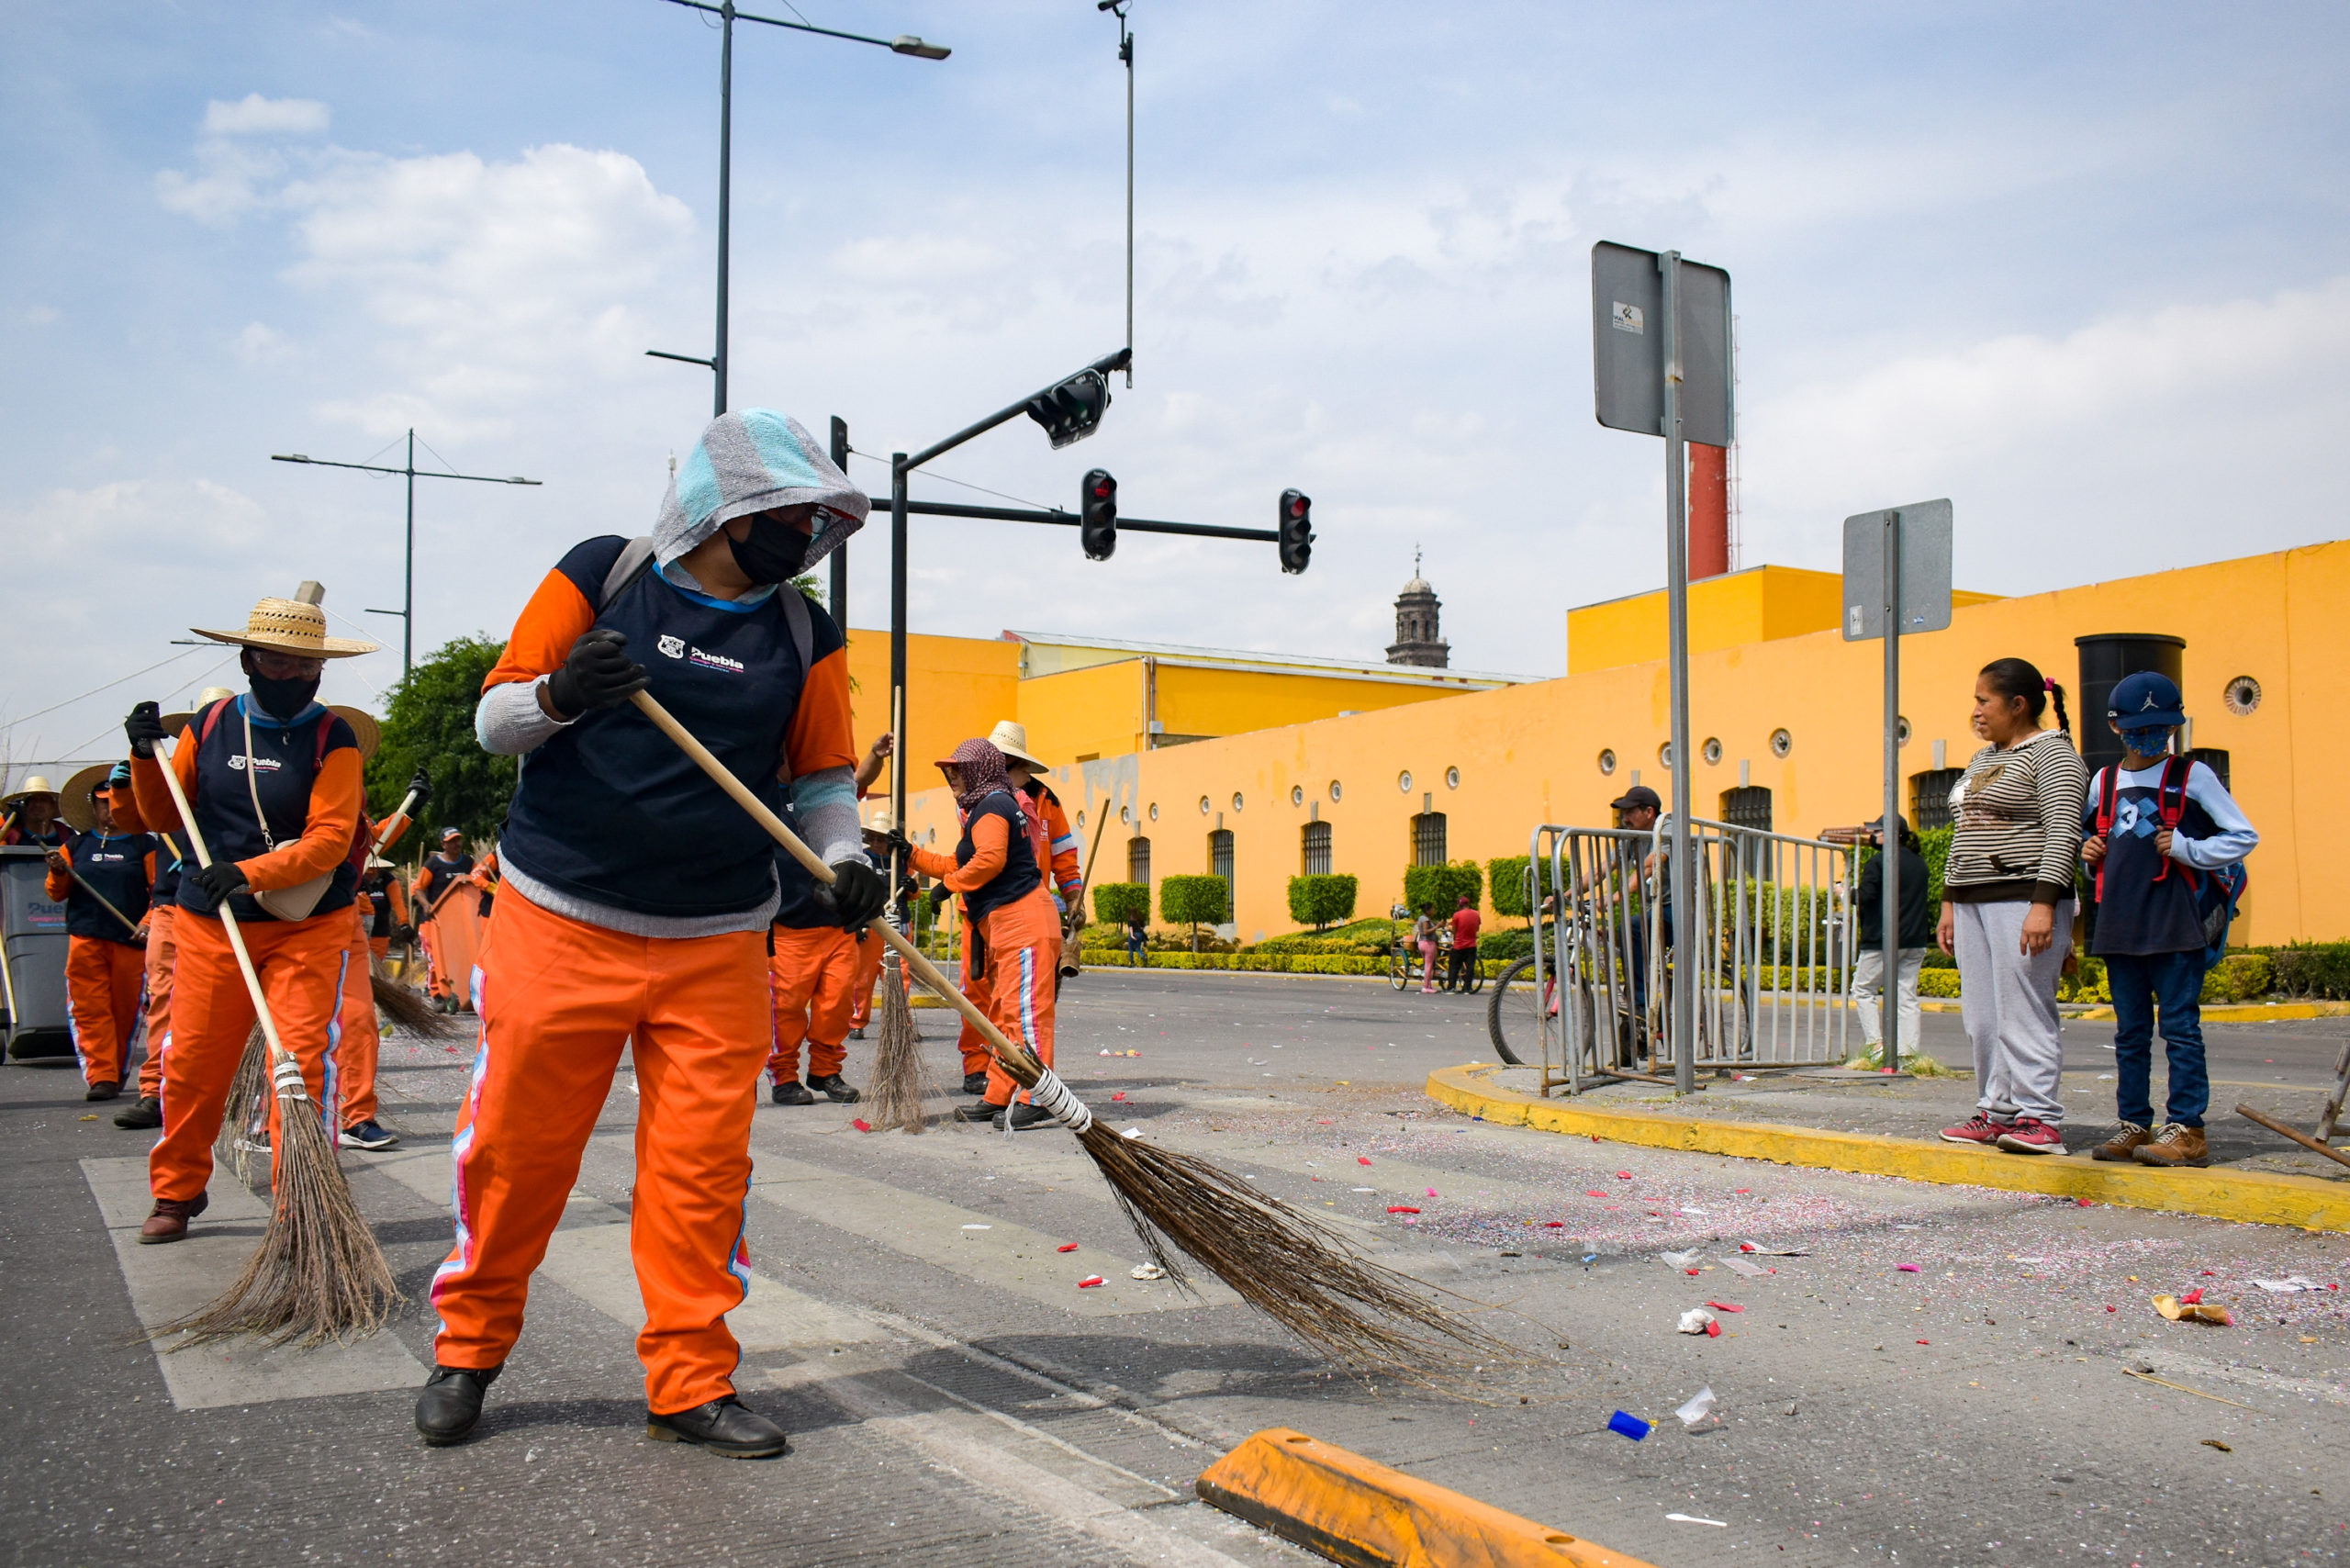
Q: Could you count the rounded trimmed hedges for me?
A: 5